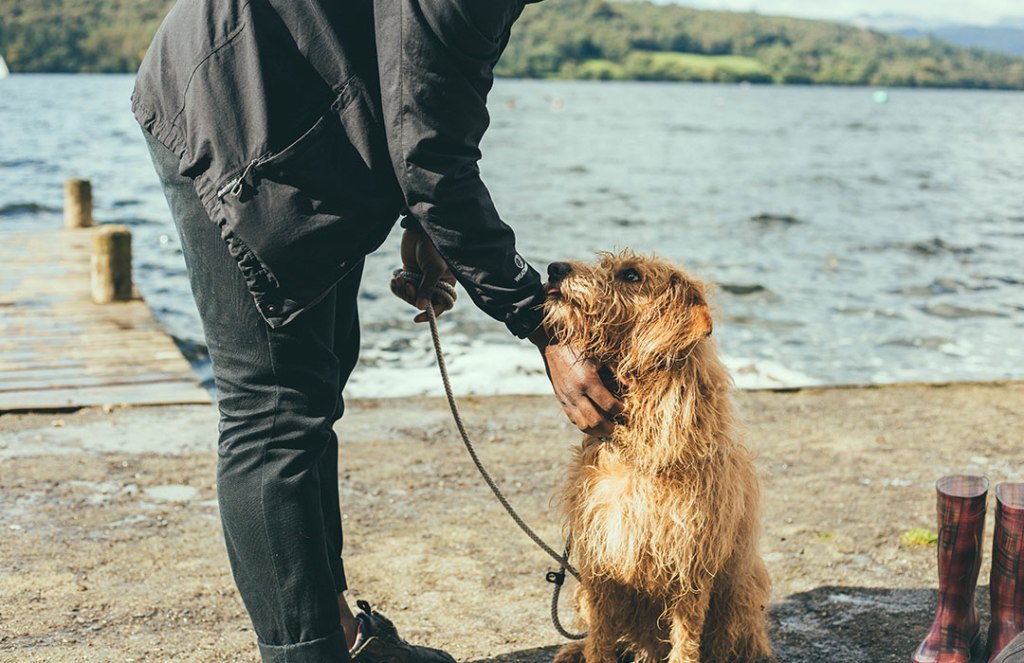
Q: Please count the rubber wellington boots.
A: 2